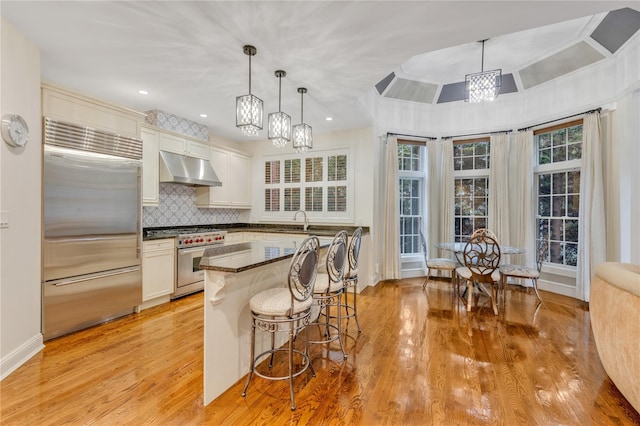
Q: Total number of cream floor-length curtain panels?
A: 6